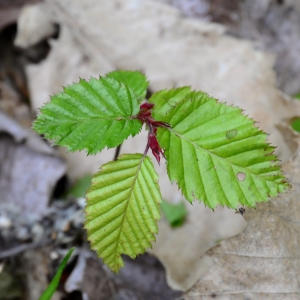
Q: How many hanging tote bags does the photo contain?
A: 0